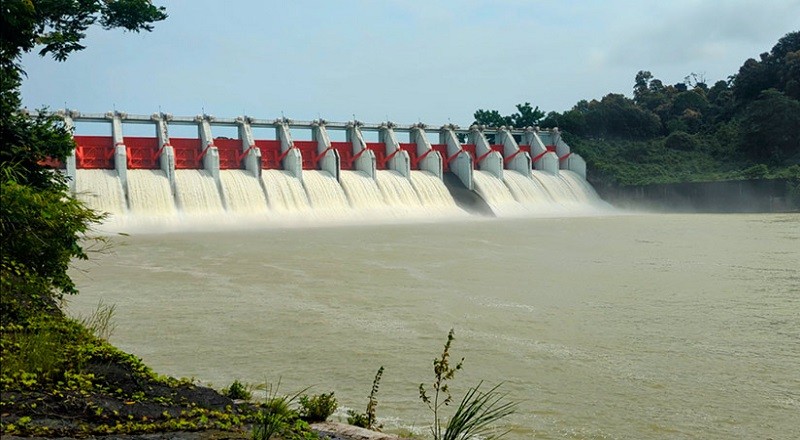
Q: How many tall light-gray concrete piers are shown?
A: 15